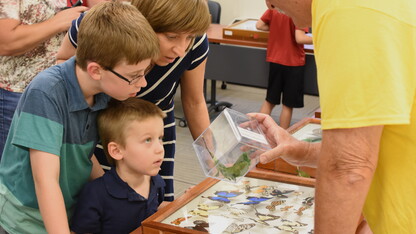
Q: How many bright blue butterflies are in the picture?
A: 2